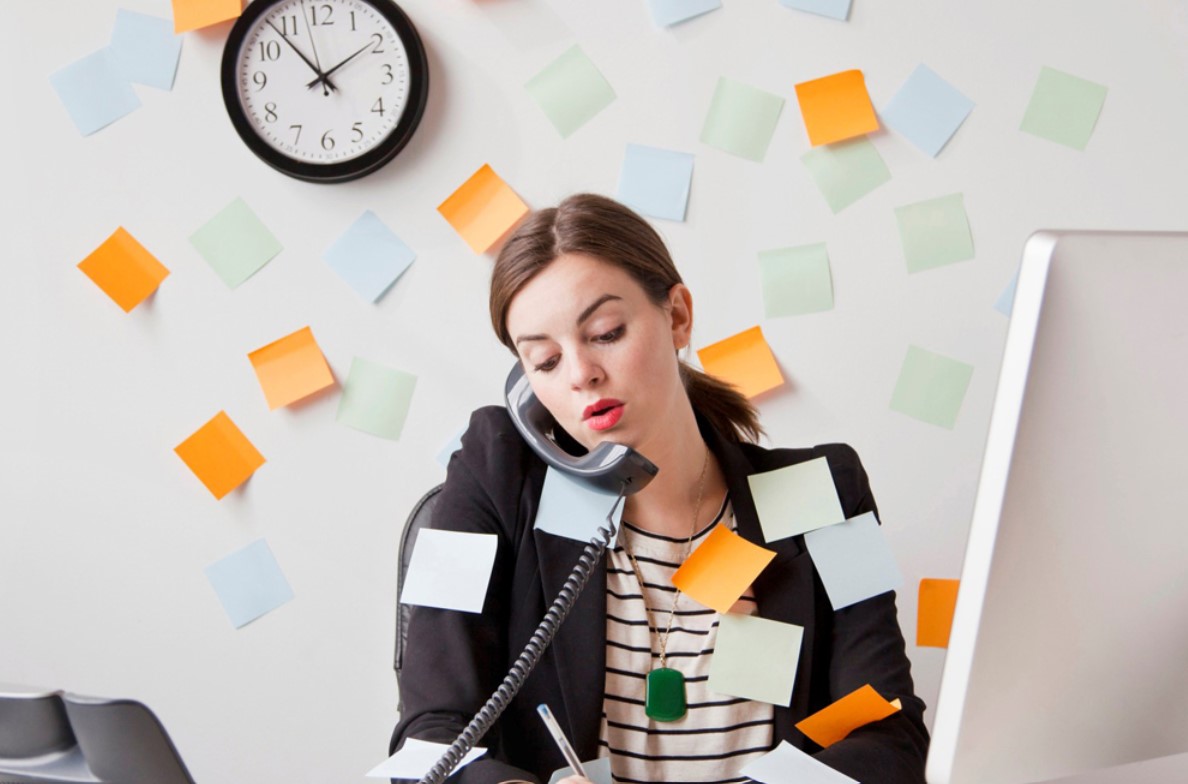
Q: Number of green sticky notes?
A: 11